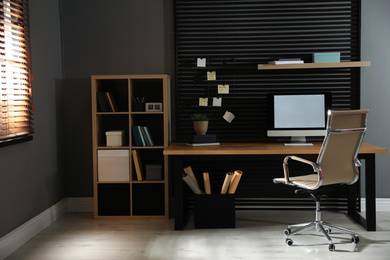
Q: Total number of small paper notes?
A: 6